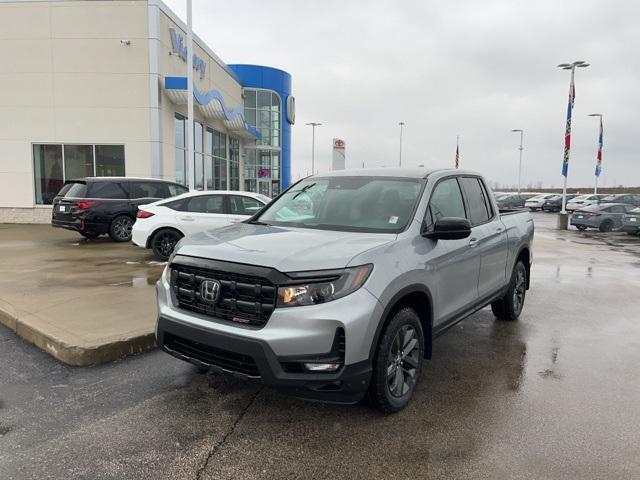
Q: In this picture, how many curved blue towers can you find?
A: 1